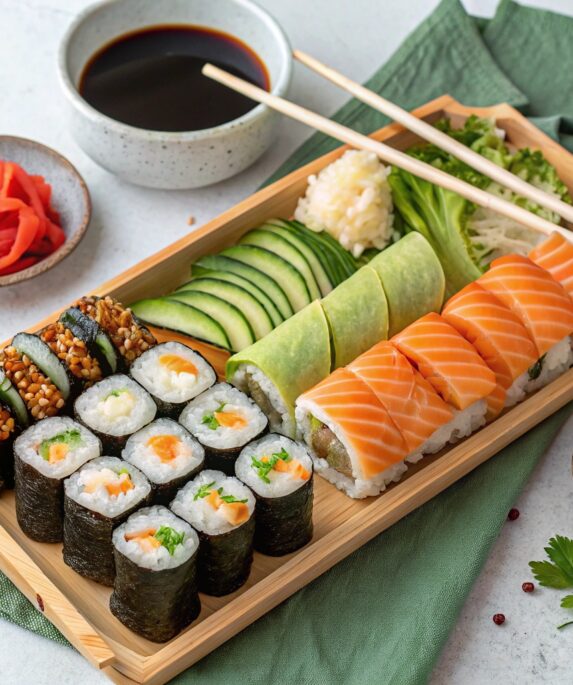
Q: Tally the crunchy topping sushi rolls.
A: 4